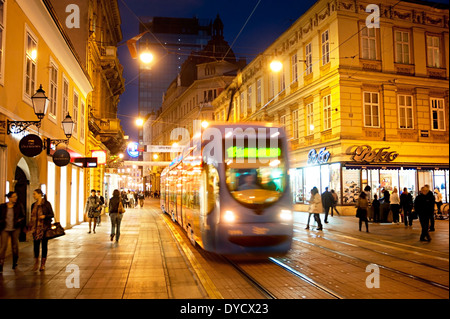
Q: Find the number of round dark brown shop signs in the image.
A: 2